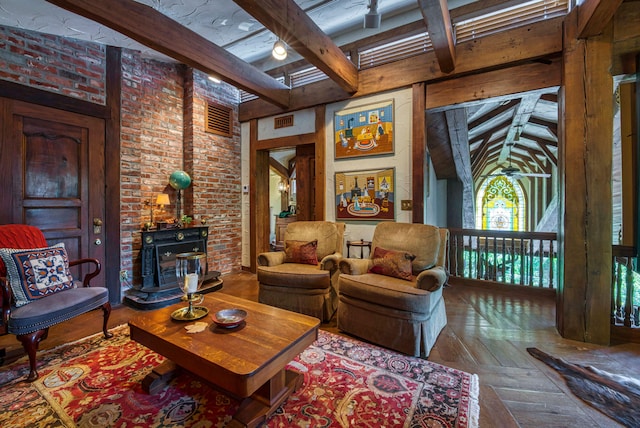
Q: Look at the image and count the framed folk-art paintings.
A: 2